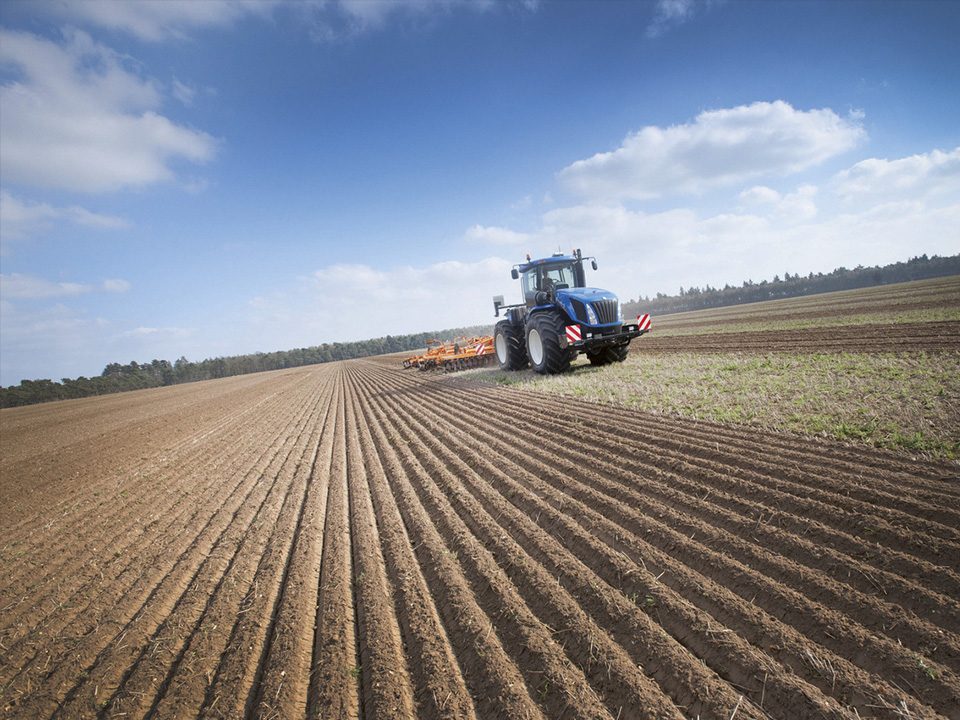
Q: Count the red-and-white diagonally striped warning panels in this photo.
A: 3